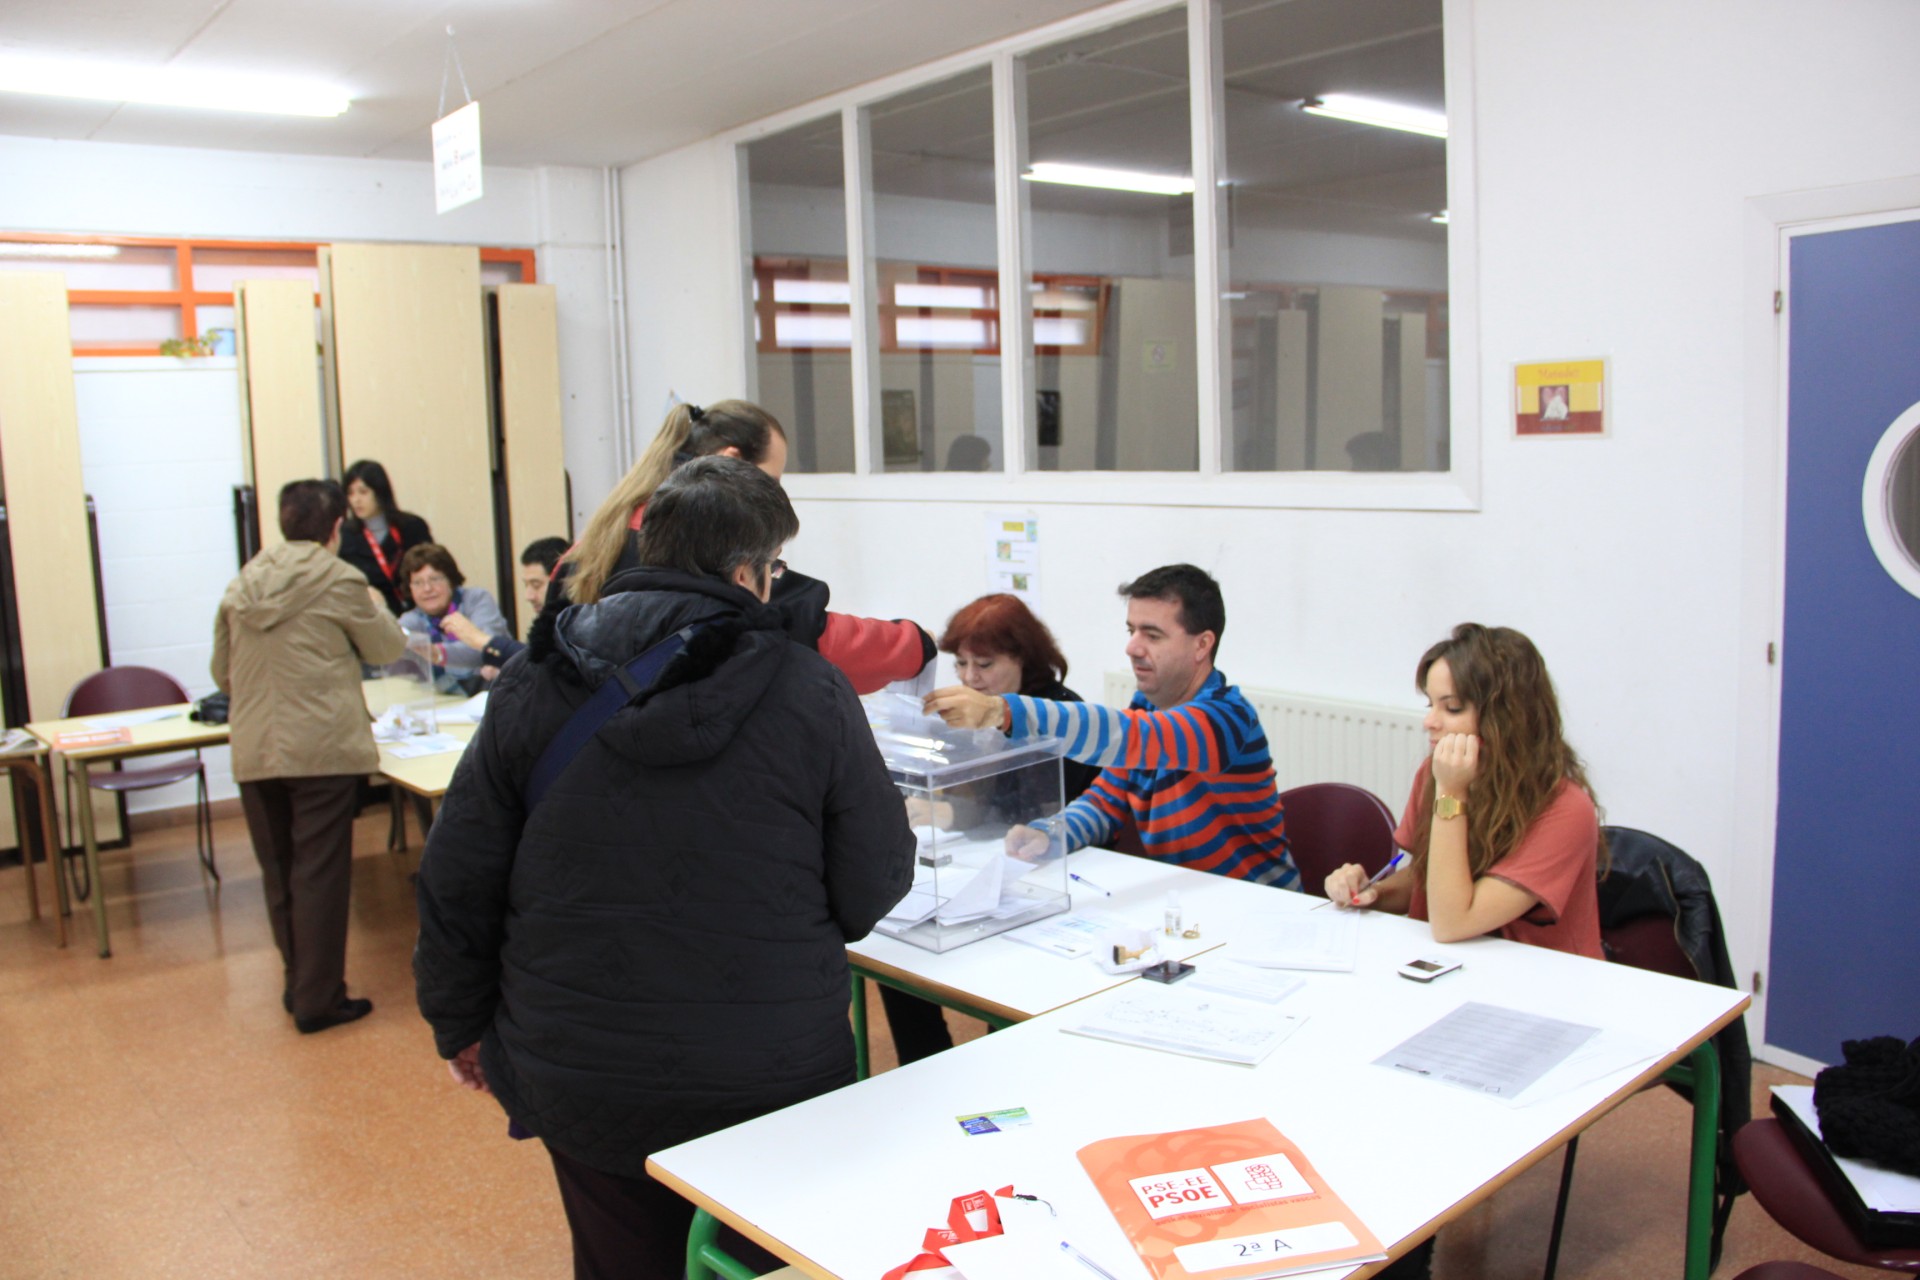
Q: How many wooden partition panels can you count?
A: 4